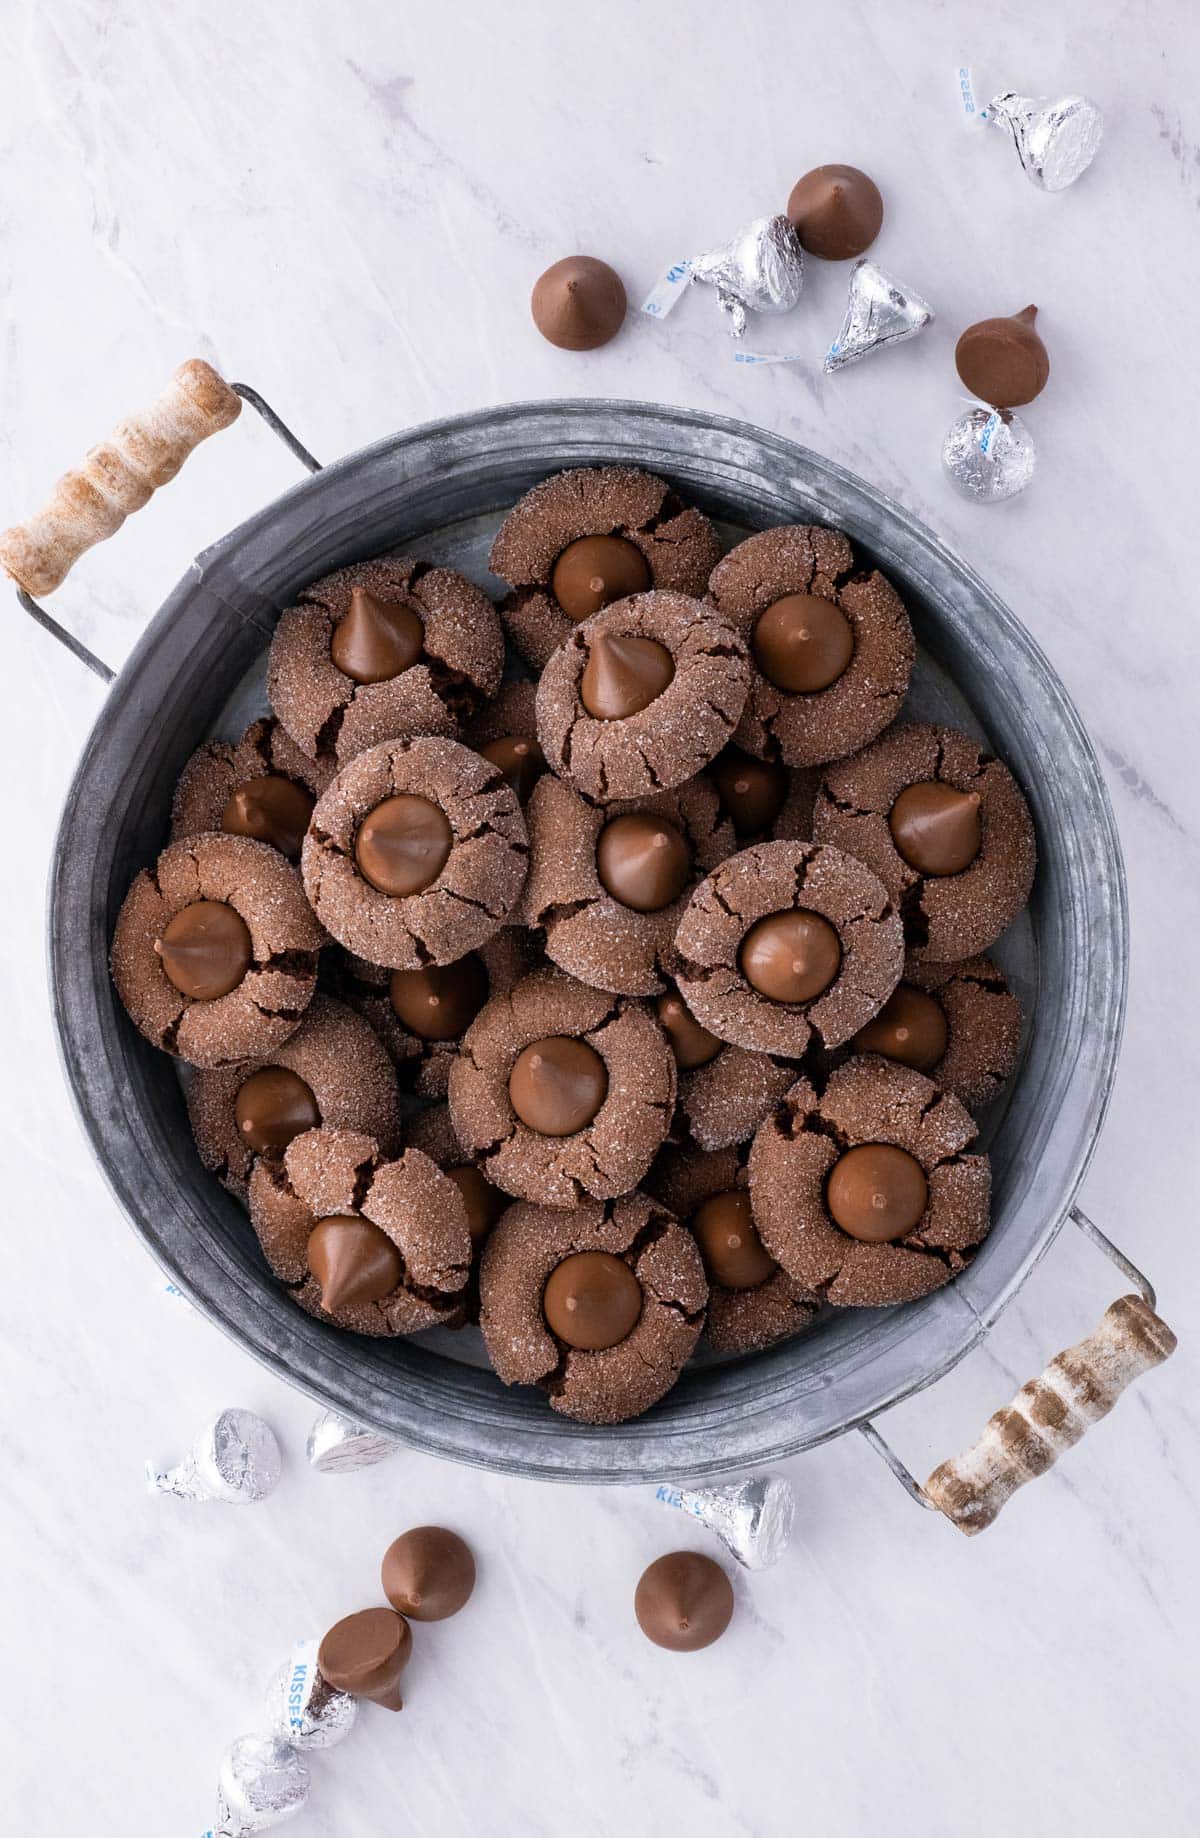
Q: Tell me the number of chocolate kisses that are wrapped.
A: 9